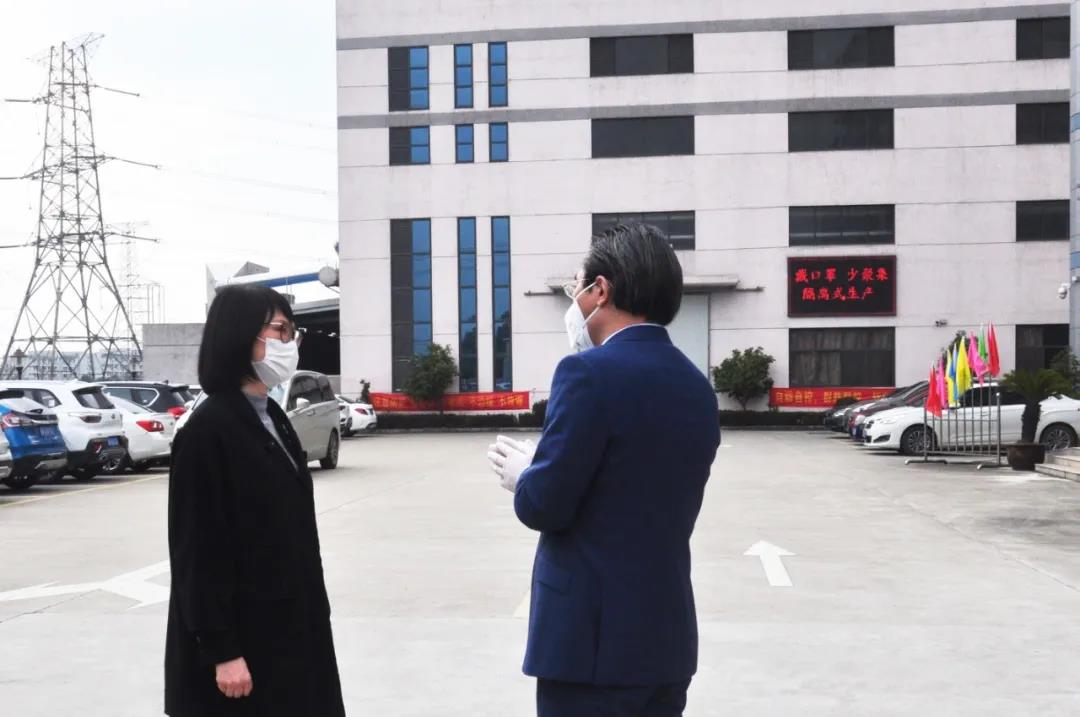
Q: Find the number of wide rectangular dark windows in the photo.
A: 11